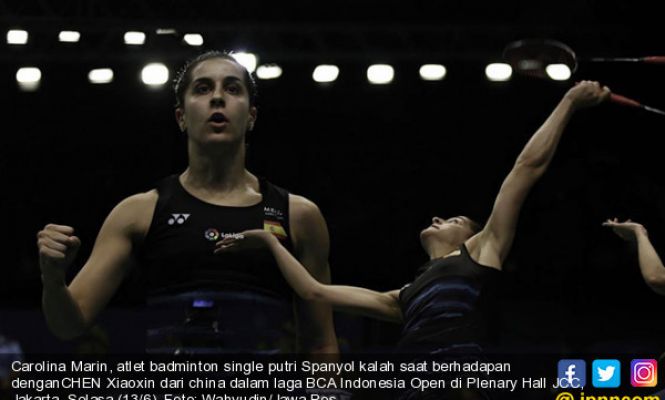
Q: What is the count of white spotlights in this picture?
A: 14